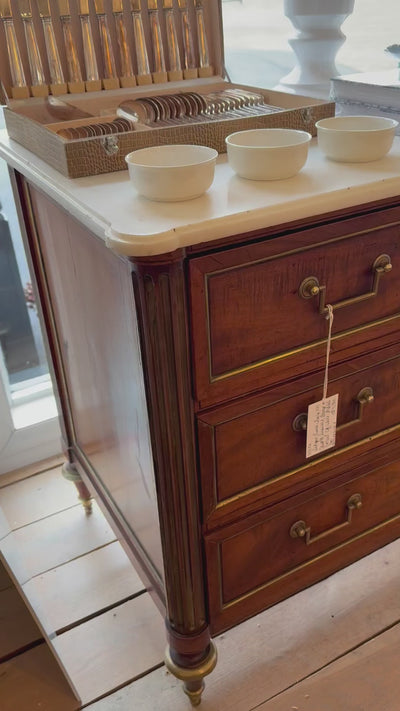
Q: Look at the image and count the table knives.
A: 12